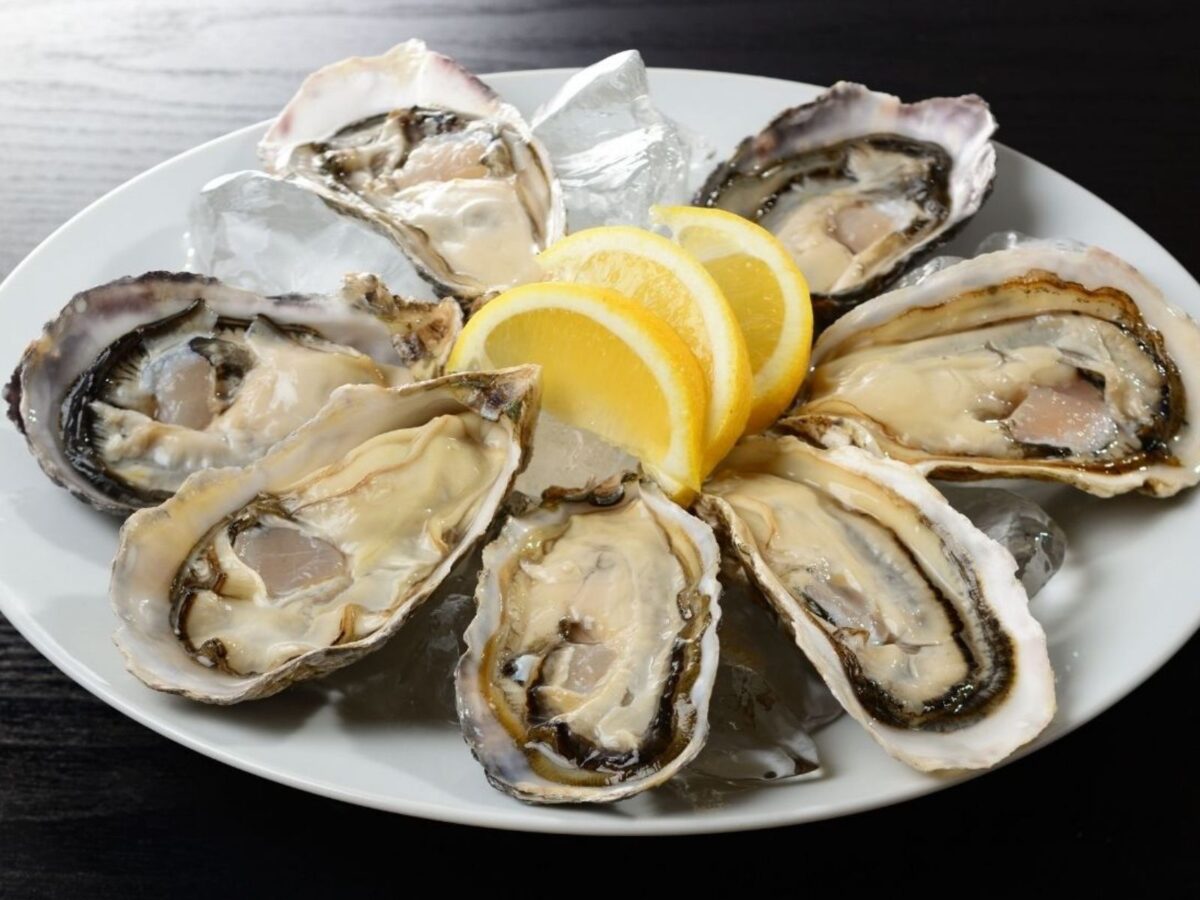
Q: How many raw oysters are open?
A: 7